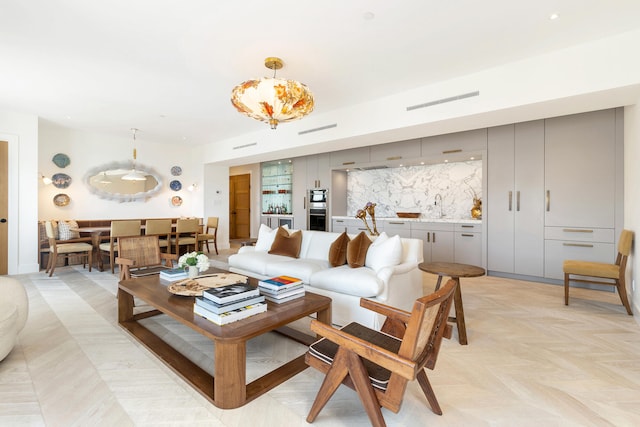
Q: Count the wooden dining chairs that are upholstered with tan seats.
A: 6